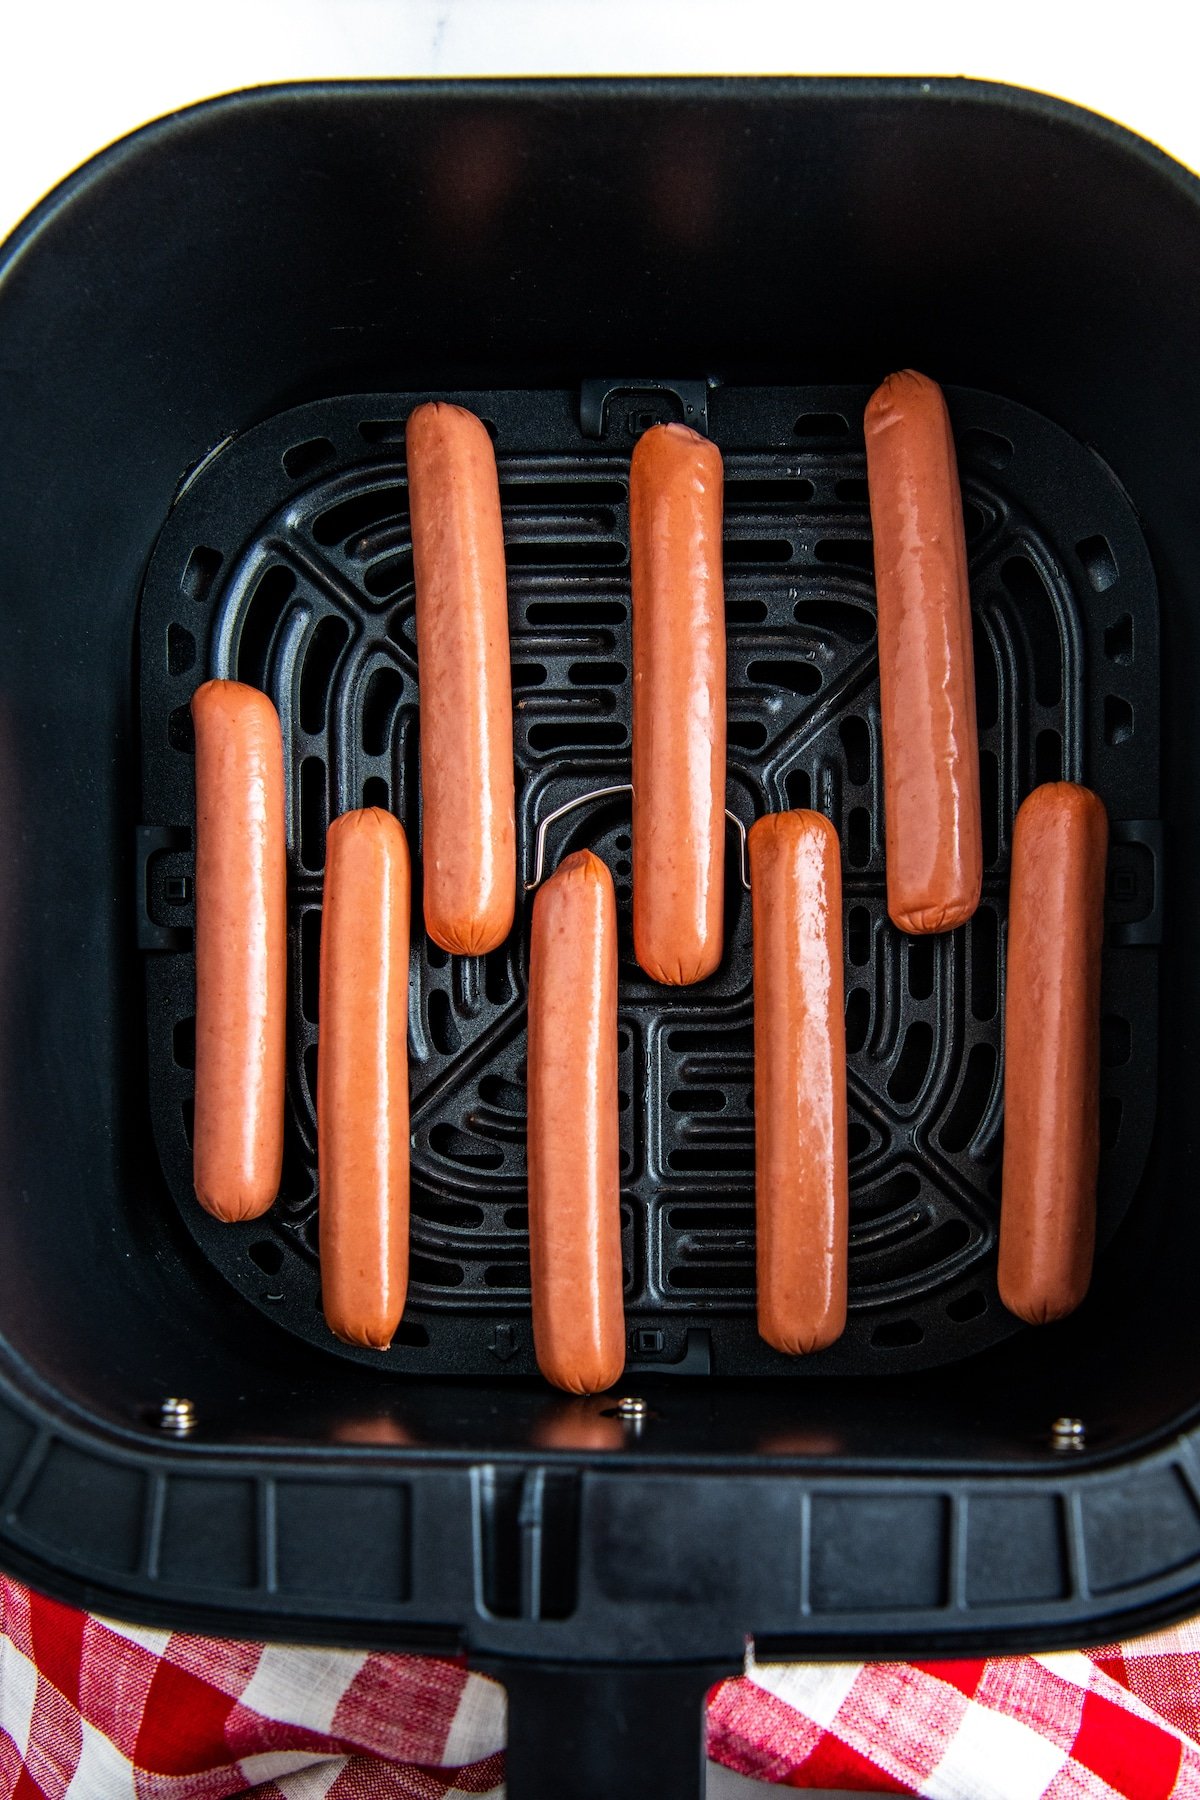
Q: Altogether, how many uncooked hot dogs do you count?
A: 8